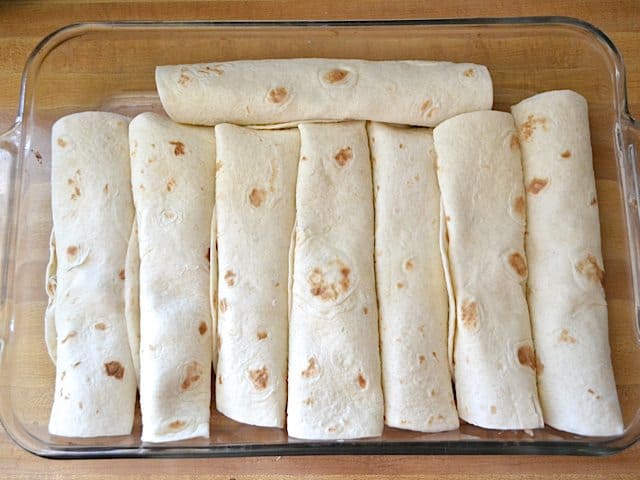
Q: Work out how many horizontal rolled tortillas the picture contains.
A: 1